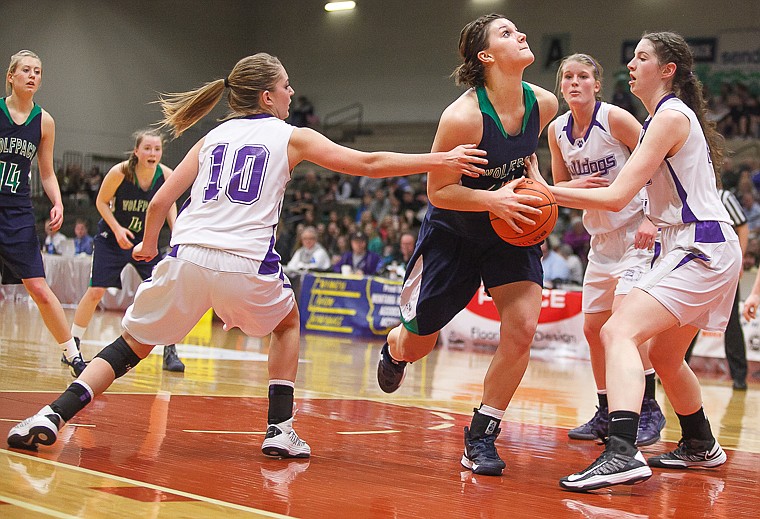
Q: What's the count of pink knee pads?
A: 0